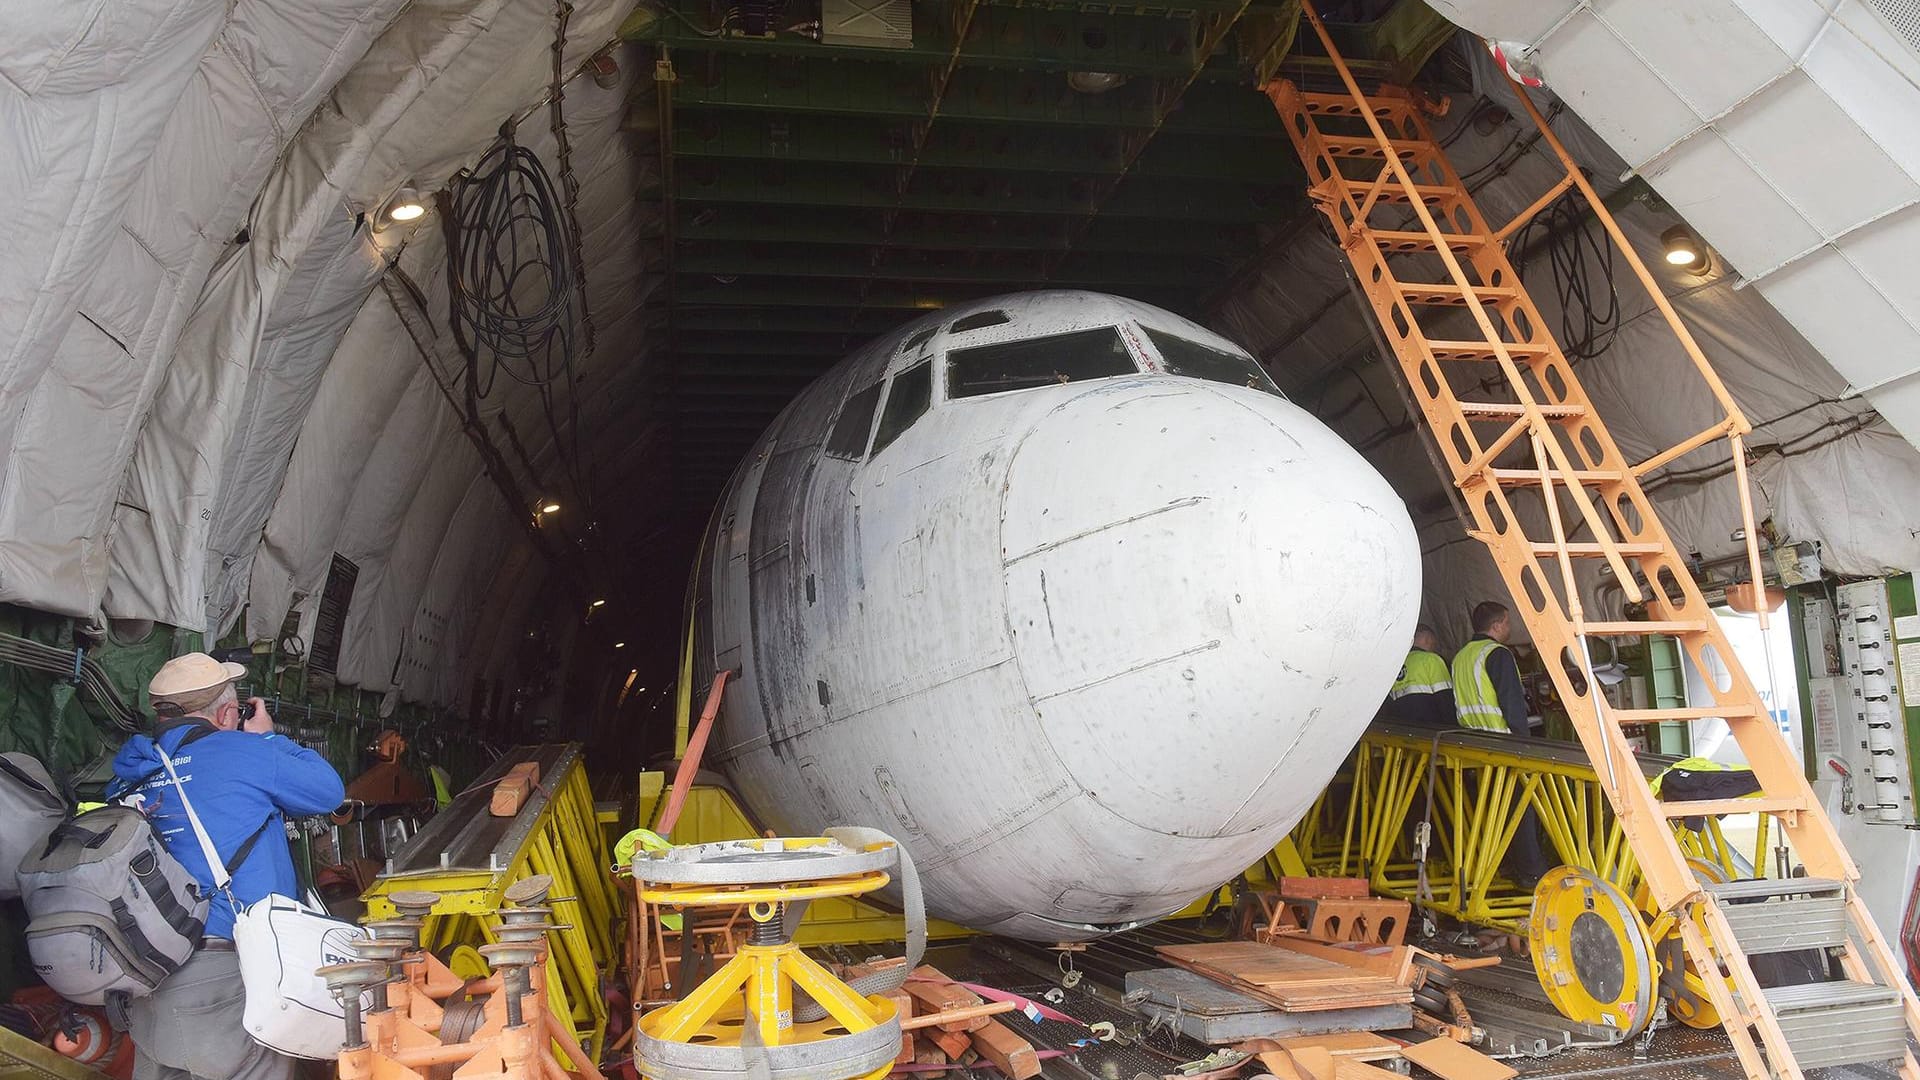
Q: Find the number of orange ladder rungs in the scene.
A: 12